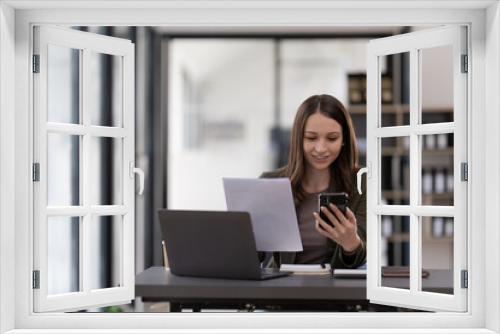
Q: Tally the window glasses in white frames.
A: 12